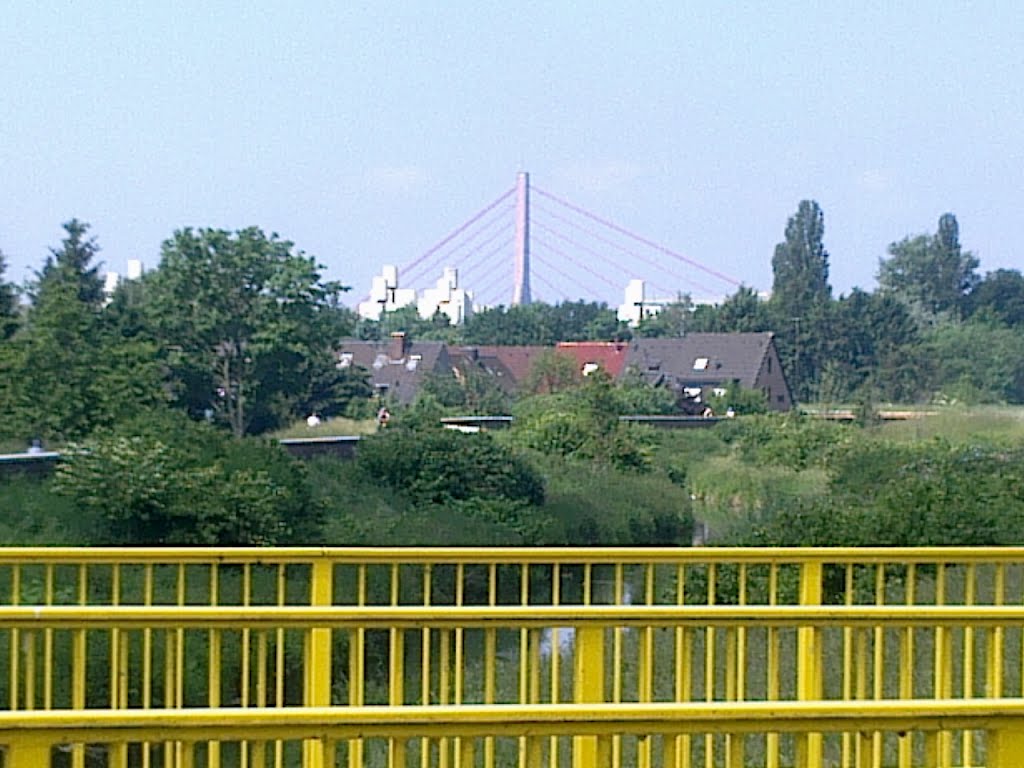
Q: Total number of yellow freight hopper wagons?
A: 0